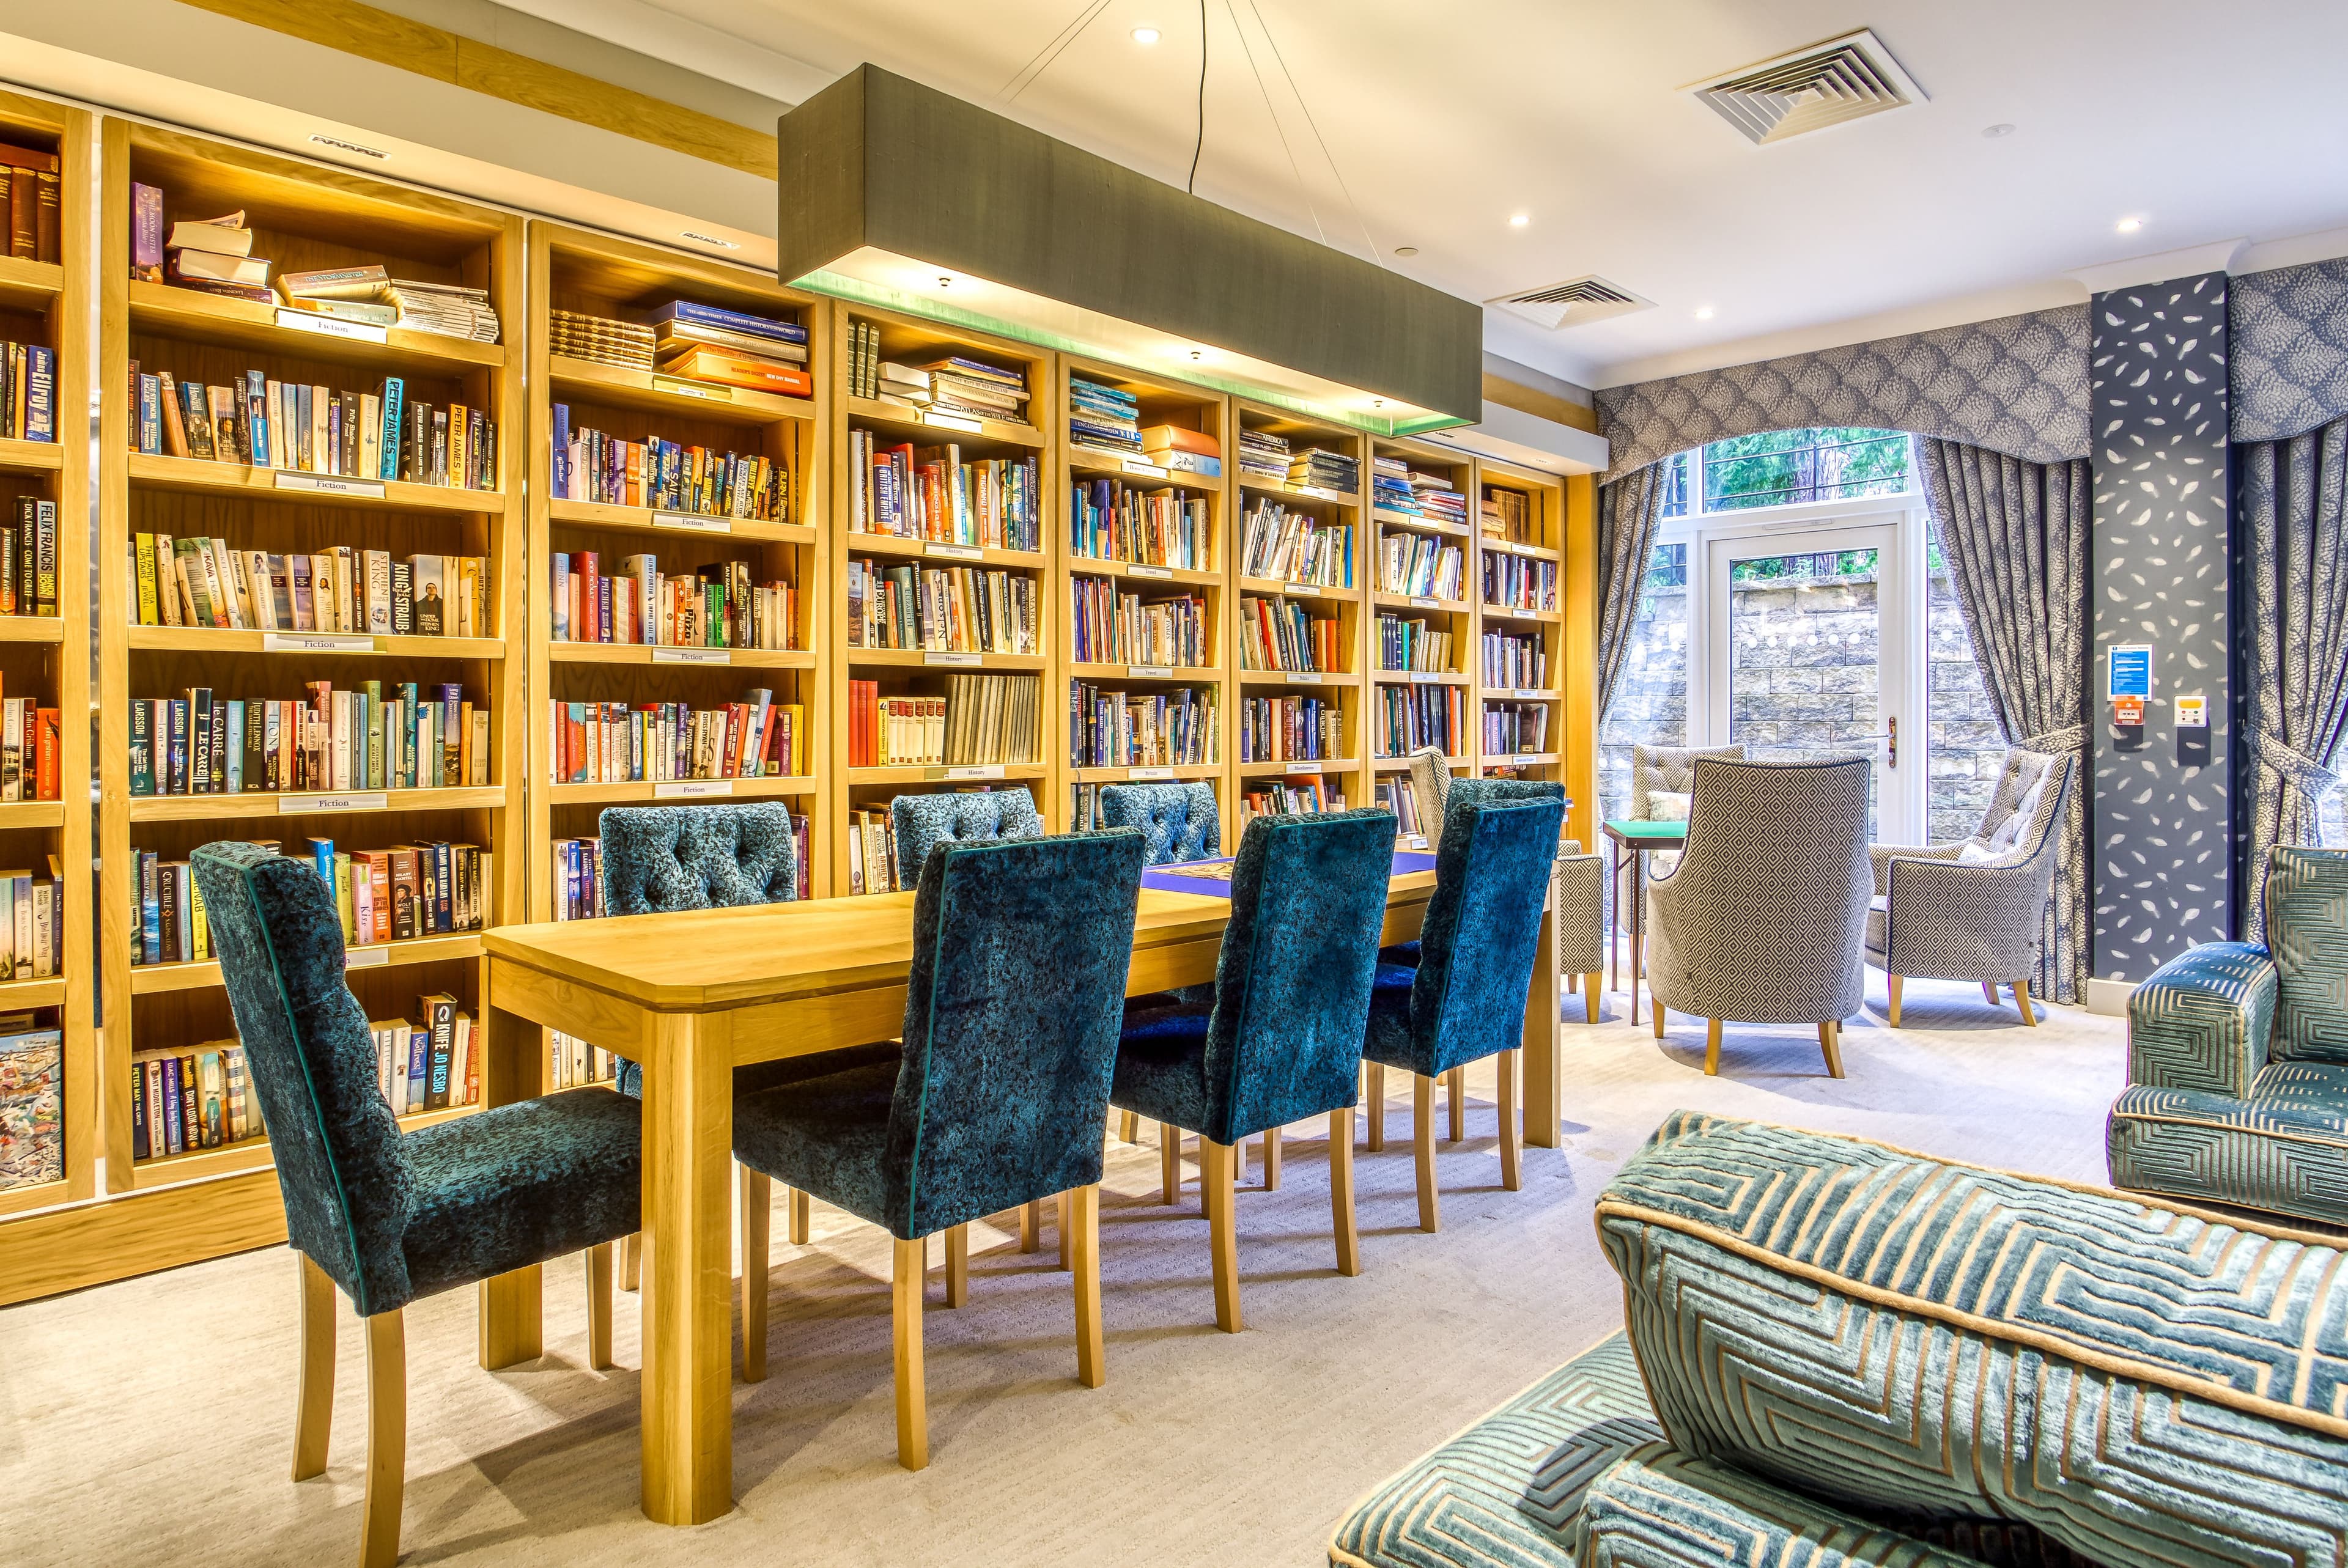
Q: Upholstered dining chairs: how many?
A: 8